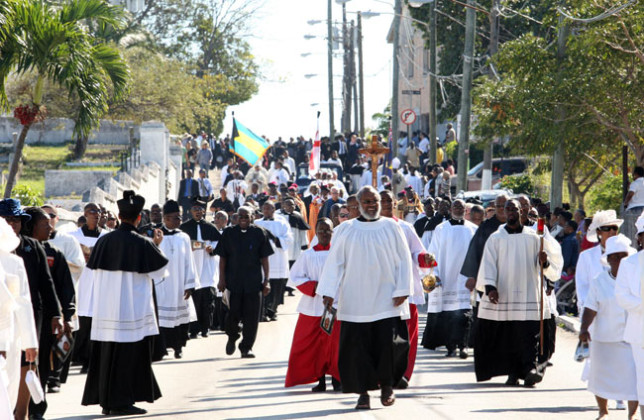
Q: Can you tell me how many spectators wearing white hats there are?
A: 4